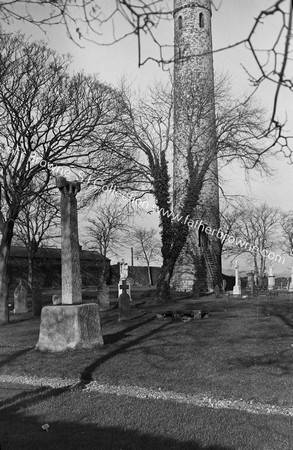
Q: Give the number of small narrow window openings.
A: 2